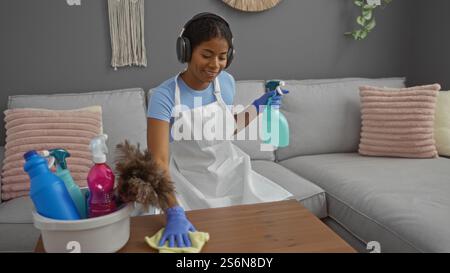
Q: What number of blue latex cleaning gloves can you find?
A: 2